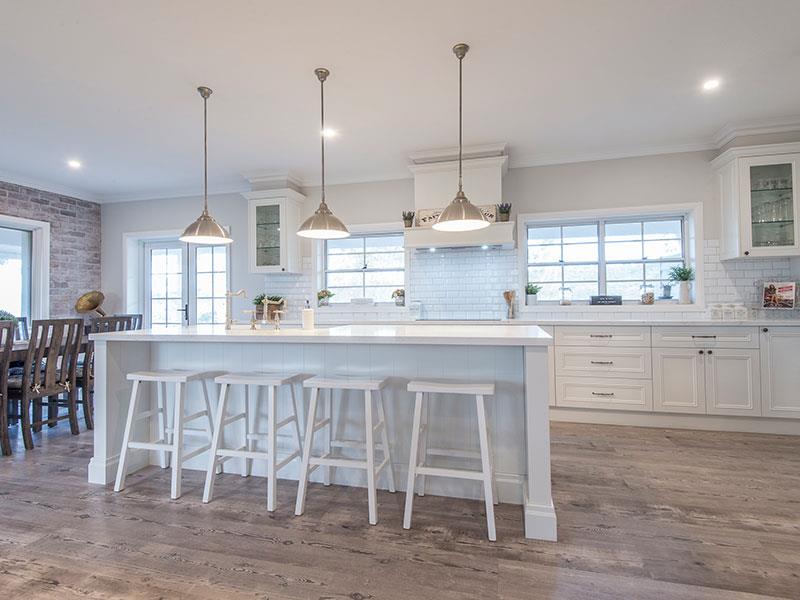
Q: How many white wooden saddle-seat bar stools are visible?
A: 4